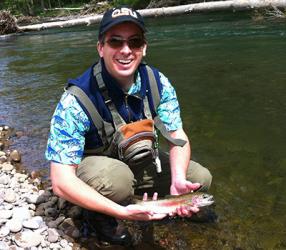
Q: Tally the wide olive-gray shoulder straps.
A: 2